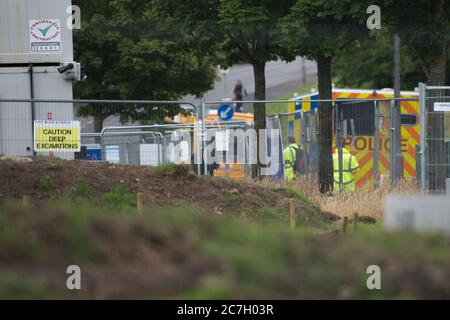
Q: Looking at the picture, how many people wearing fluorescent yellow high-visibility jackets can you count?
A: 2